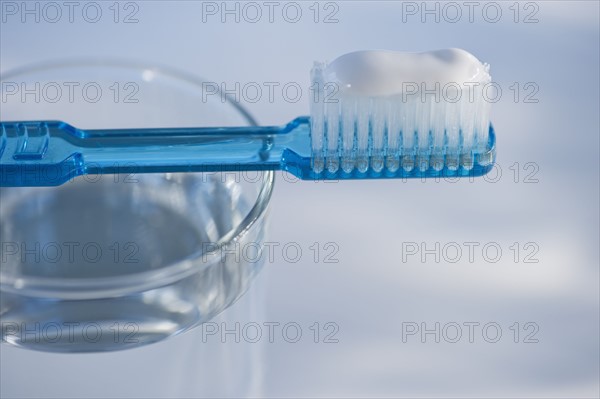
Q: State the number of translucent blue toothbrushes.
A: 1